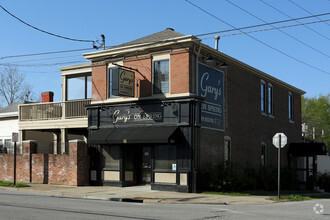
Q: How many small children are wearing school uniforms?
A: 0